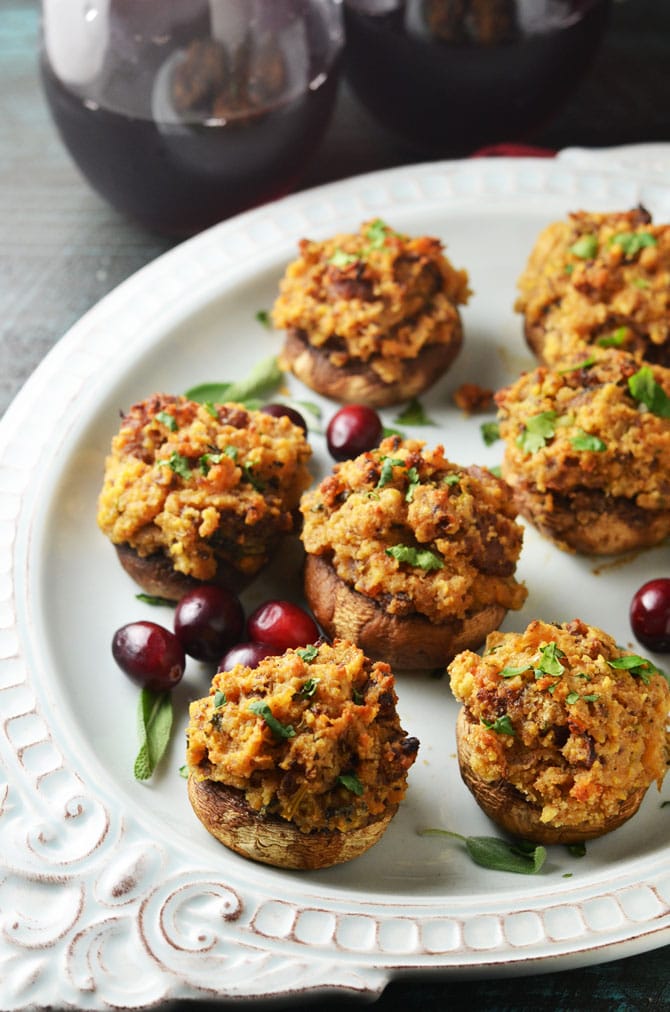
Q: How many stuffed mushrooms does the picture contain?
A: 7